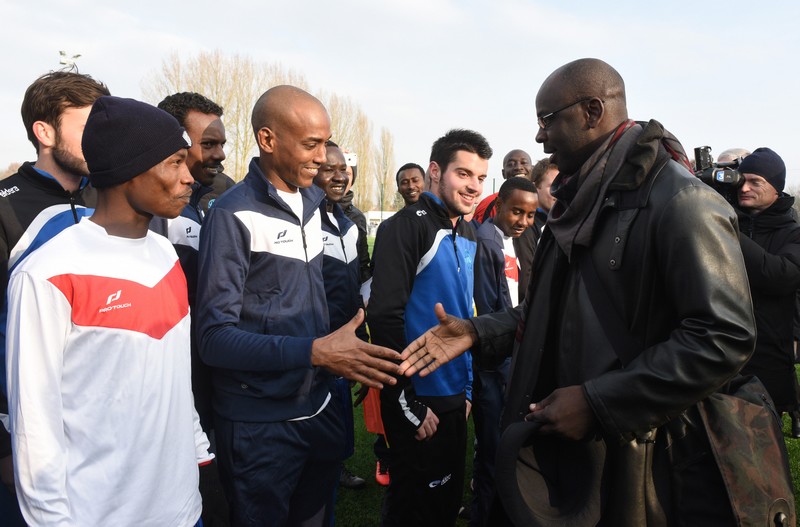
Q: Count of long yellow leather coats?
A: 0